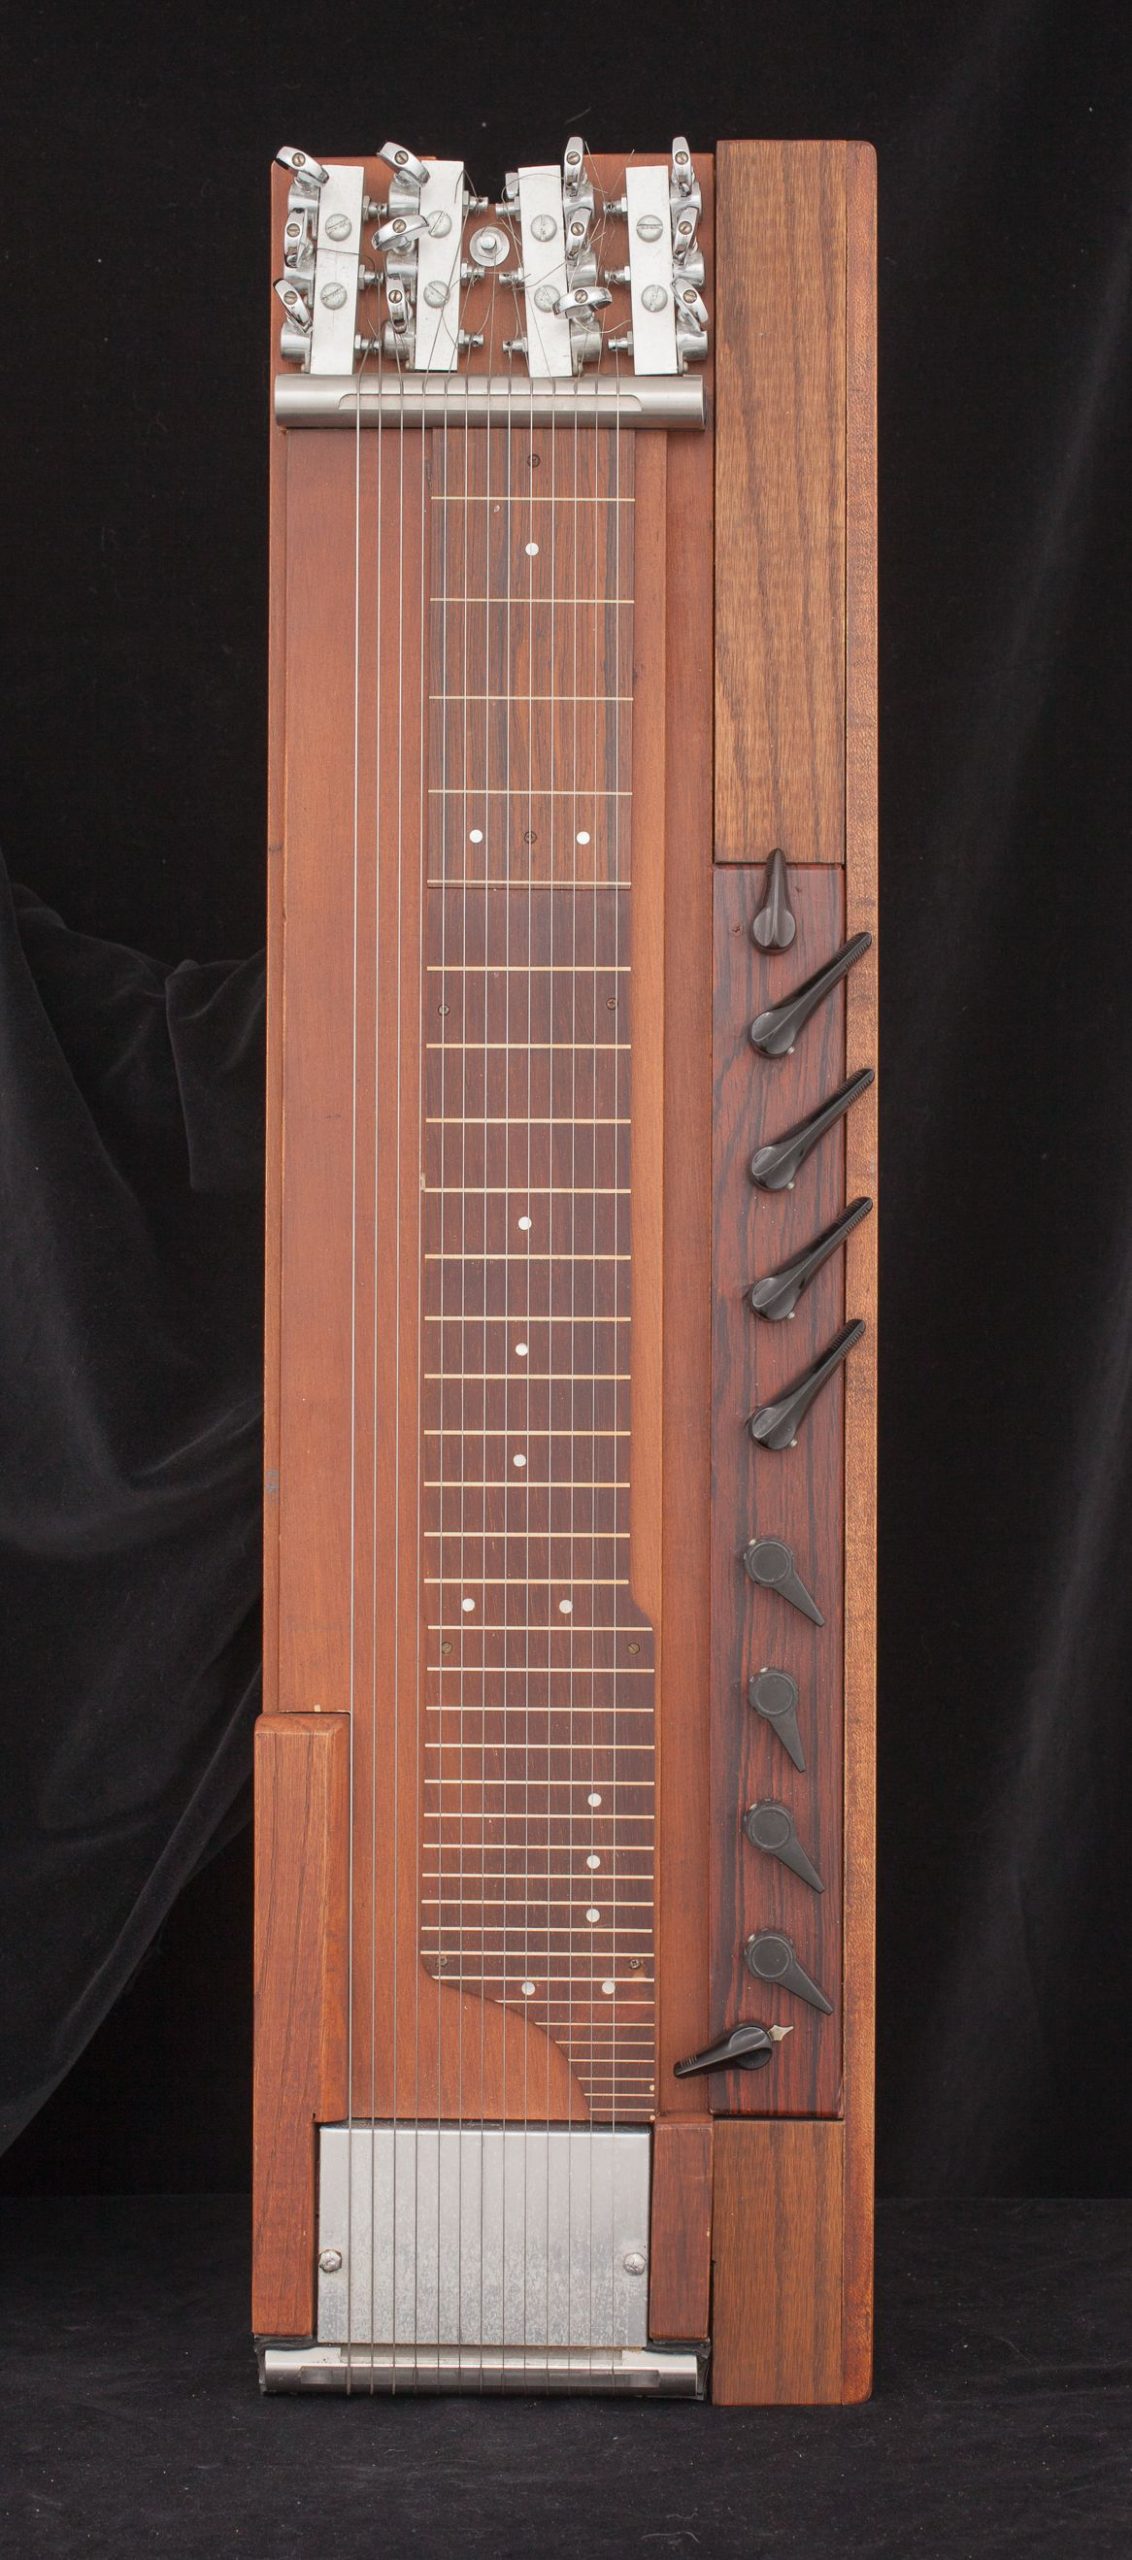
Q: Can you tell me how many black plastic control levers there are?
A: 10